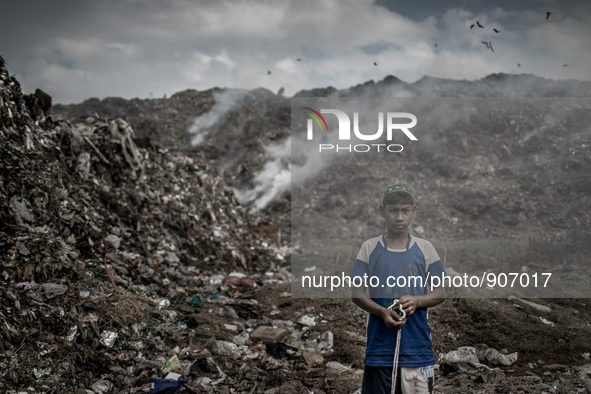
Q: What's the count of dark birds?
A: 12